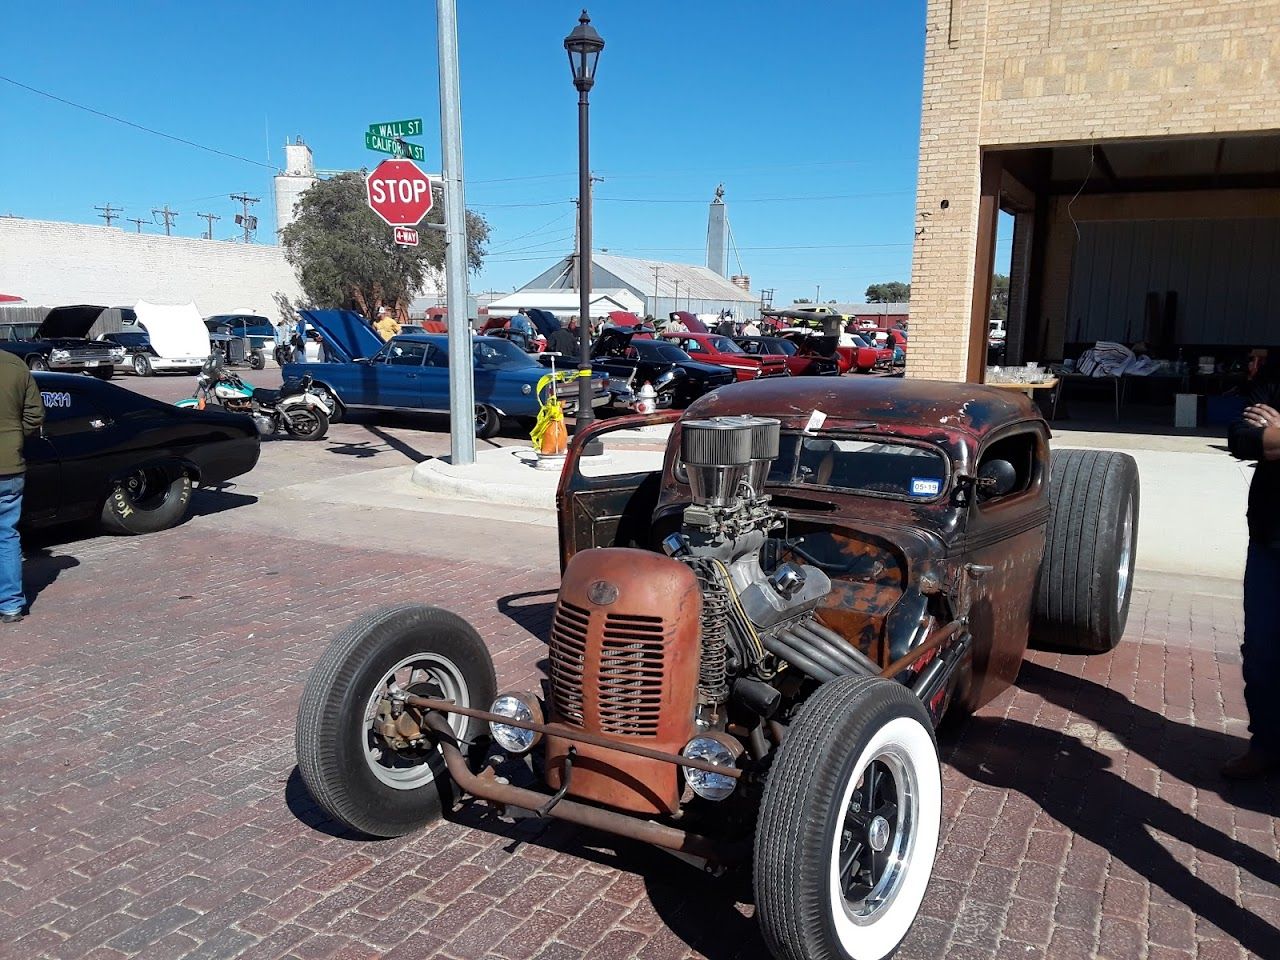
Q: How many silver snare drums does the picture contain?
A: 0